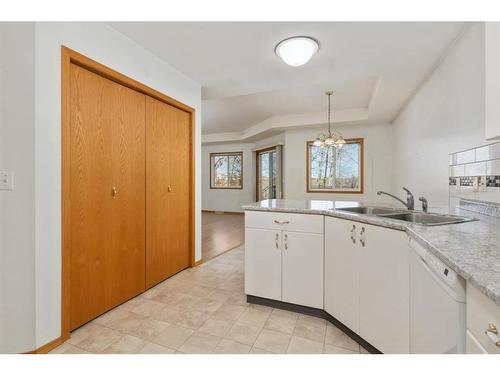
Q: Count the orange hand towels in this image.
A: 0